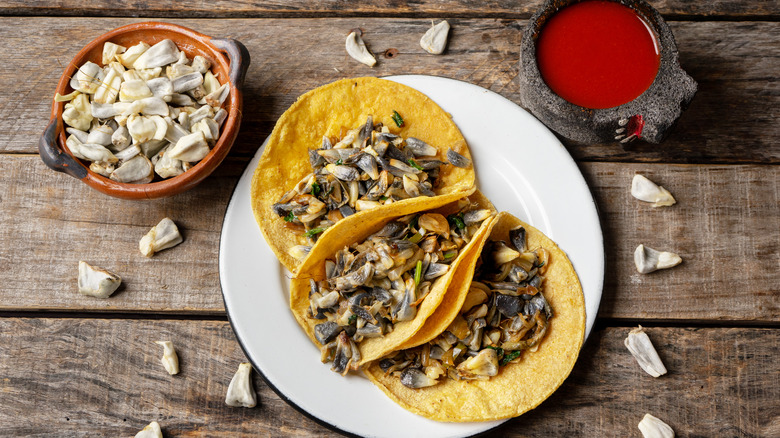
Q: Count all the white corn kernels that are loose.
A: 11